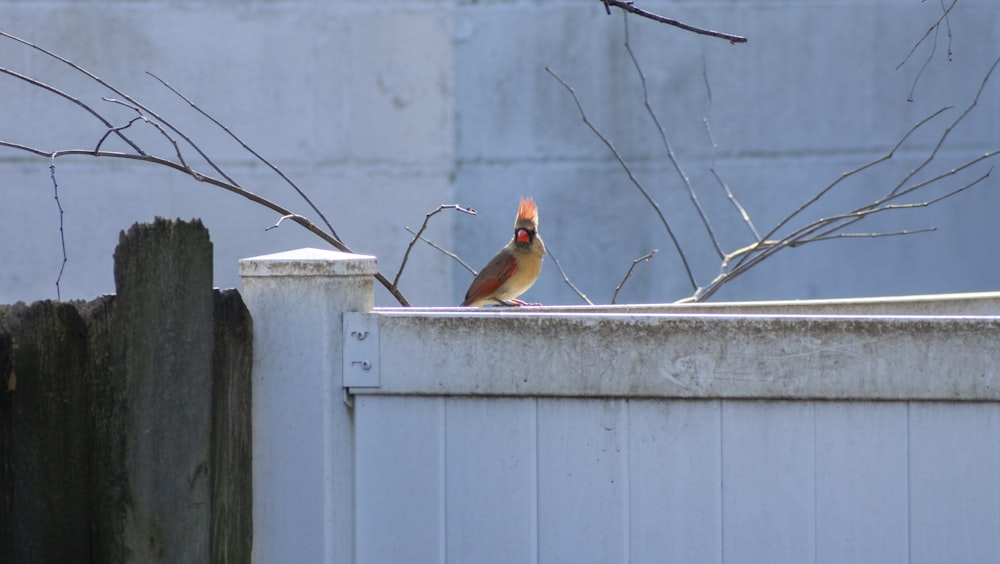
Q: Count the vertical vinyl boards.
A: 7